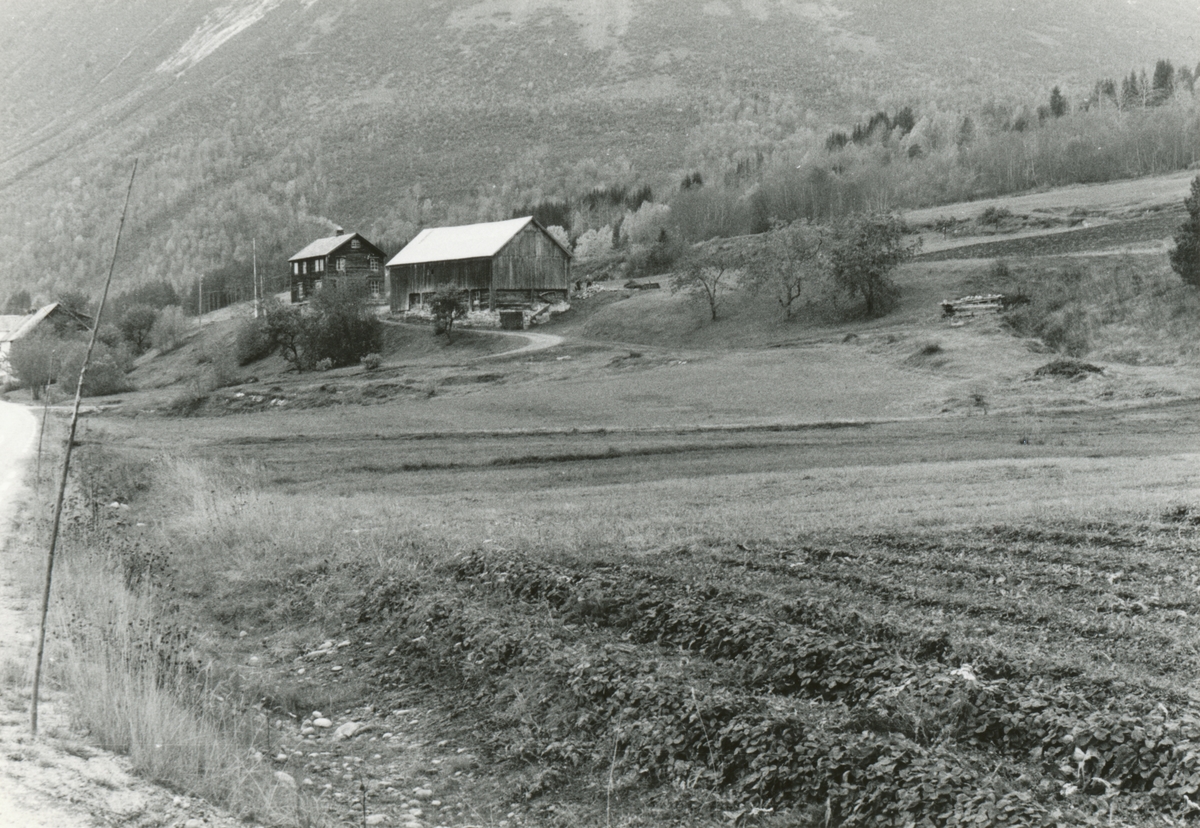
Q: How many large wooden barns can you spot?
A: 1